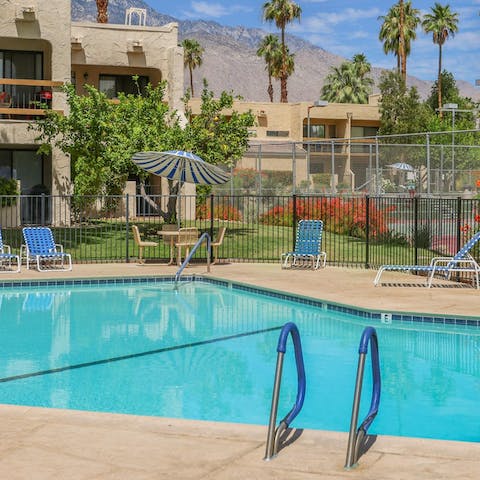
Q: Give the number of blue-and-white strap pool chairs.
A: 4